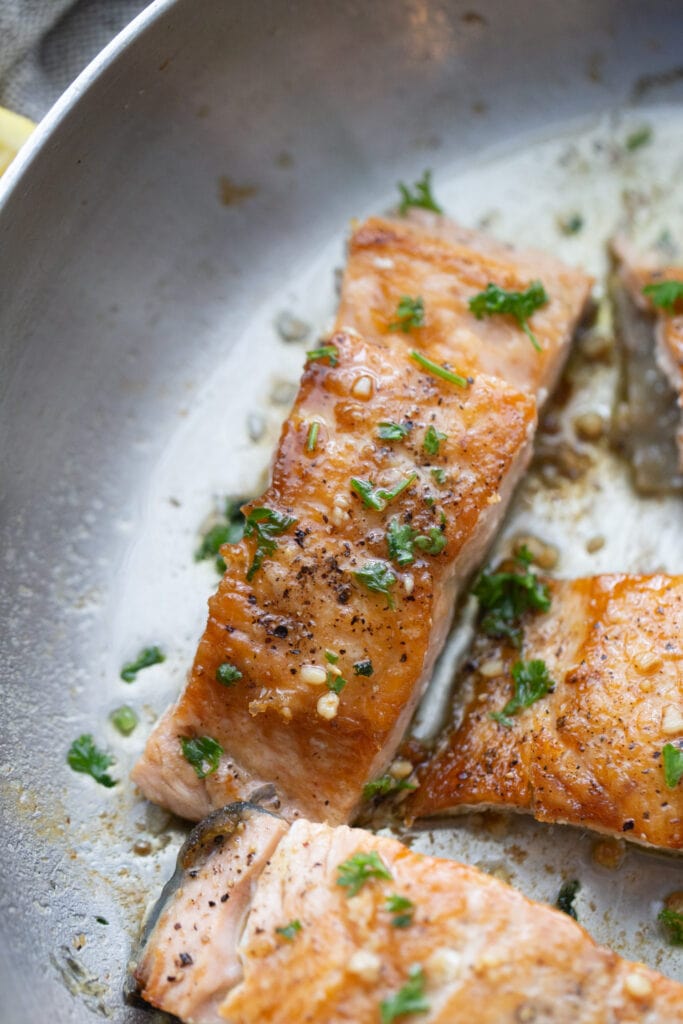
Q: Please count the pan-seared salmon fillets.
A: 4